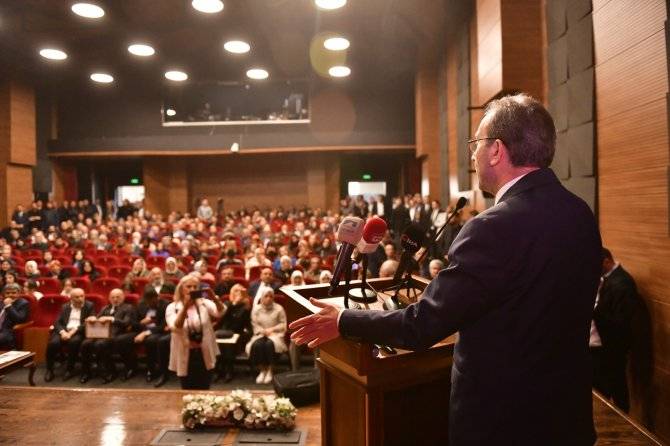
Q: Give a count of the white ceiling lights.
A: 11